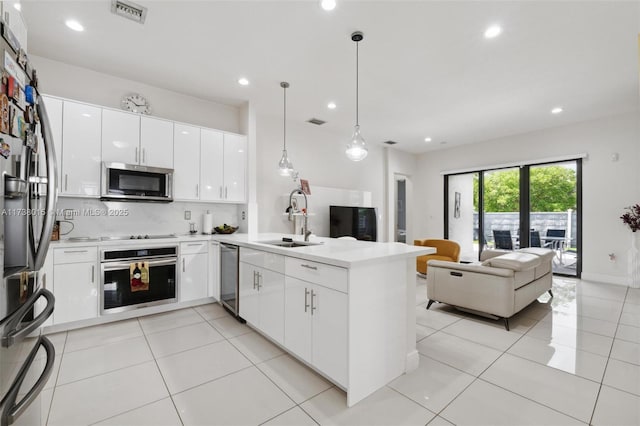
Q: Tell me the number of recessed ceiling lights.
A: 7